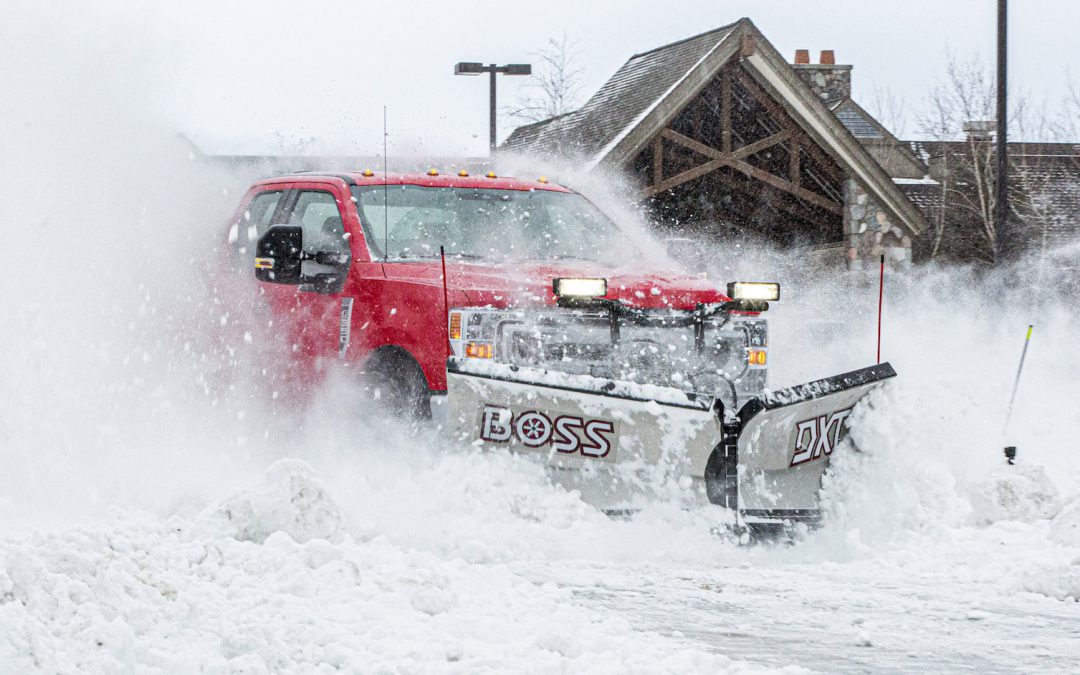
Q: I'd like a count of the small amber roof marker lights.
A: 5